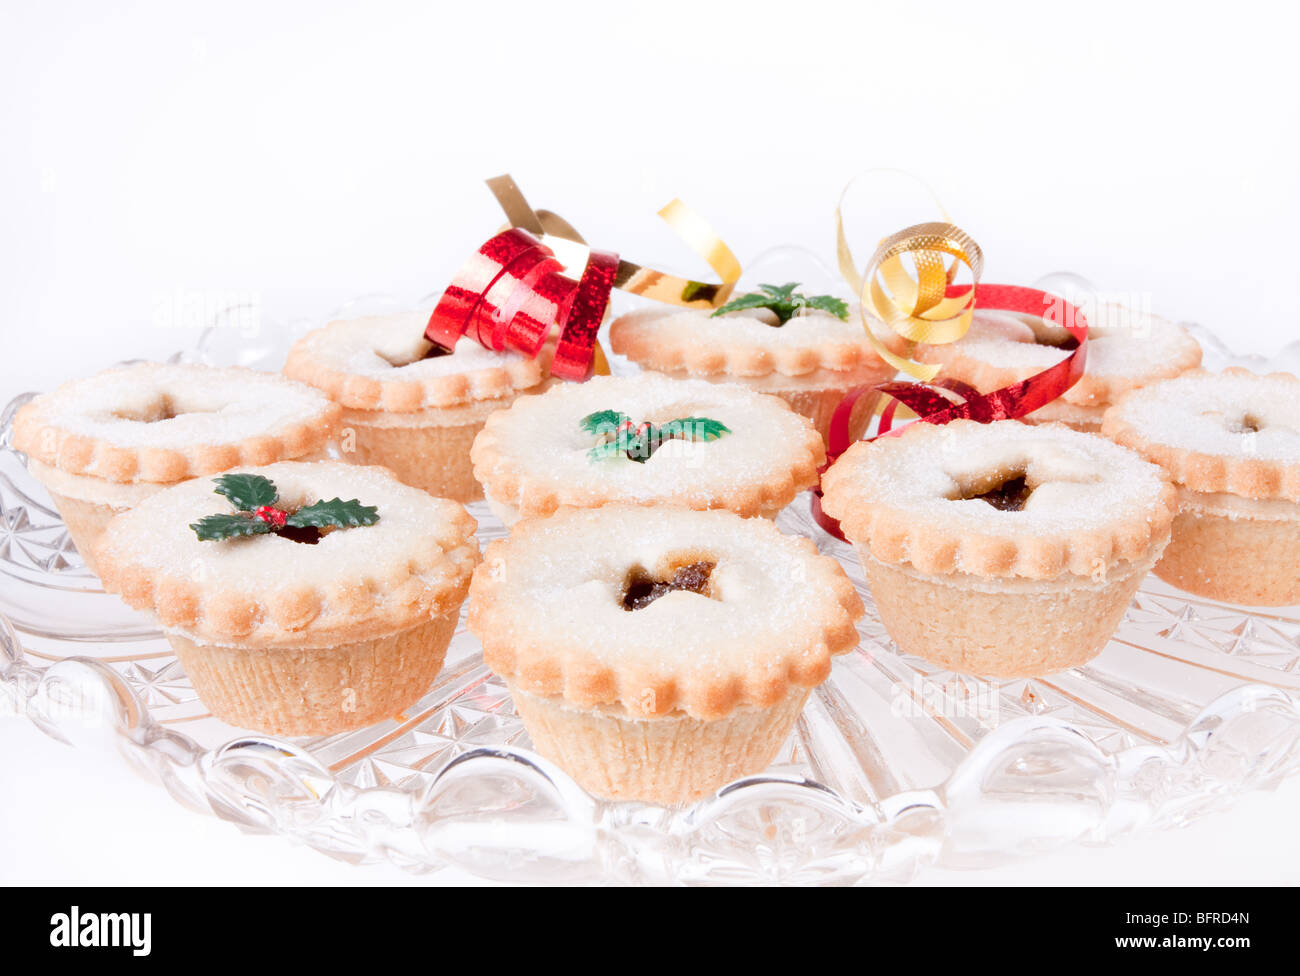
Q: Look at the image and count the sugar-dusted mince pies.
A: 9